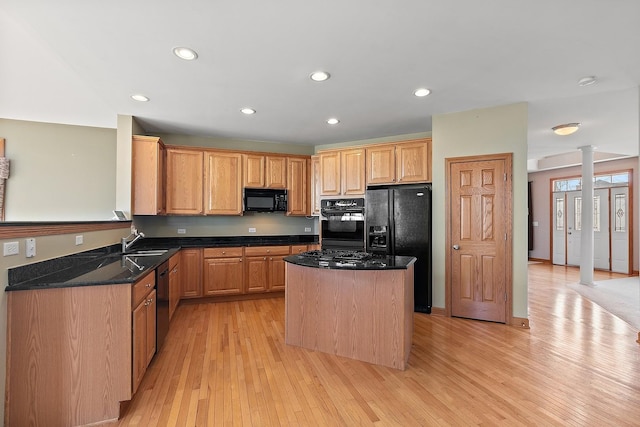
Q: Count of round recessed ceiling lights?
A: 6